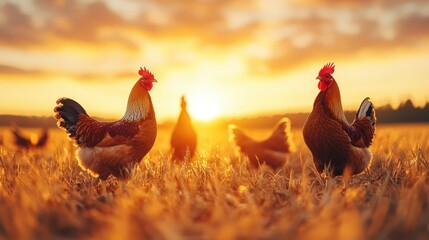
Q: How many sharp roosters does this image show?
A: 2